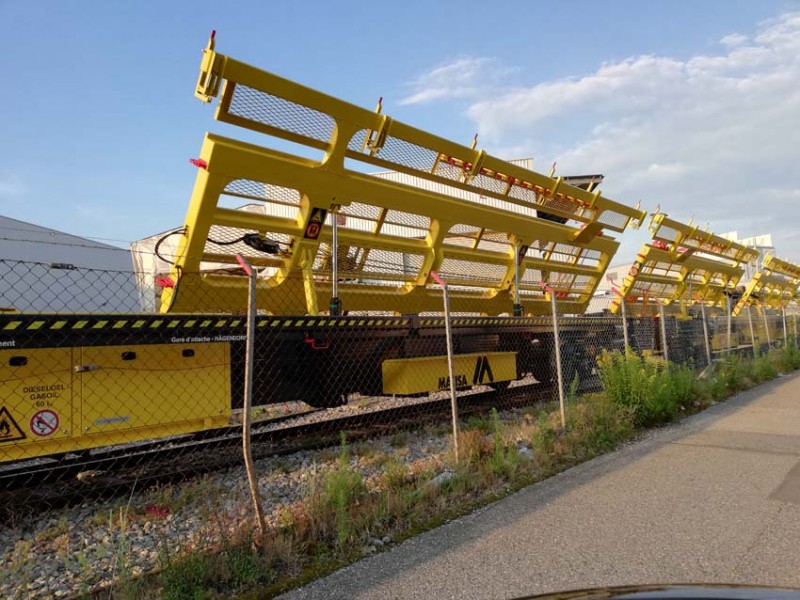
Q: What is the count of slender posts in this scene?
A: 11